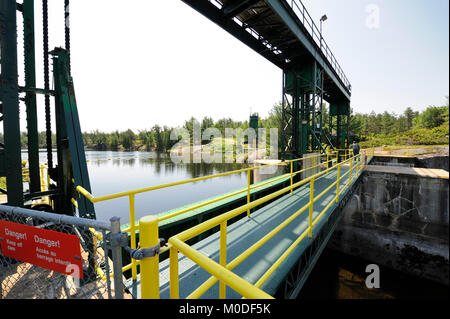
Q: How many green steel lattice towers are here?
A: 2